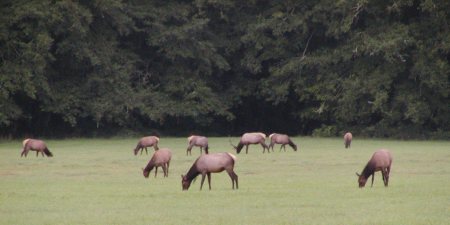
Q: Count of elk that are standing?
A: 9